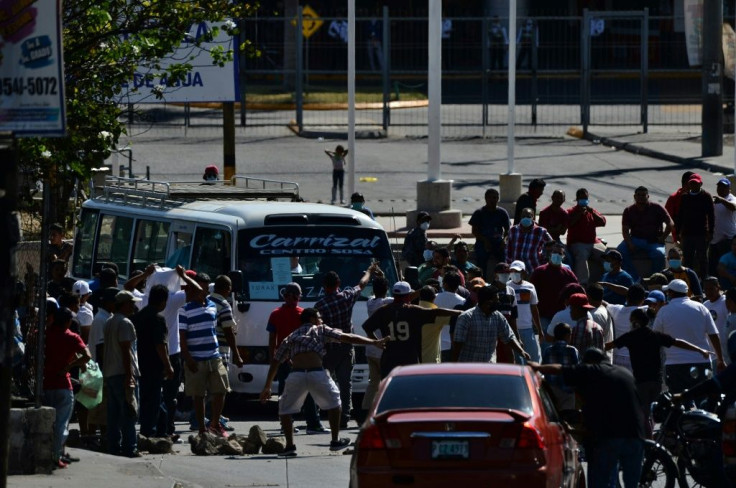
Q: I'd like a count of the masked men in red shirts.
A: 2